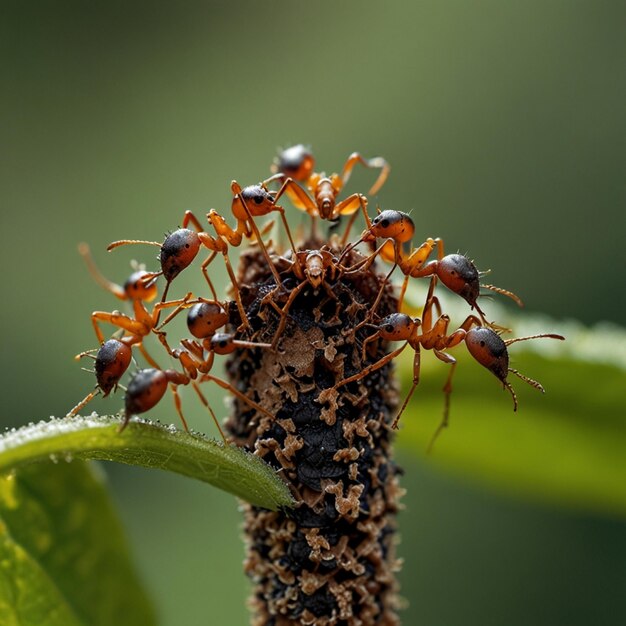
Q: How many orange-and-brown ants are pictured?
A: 7